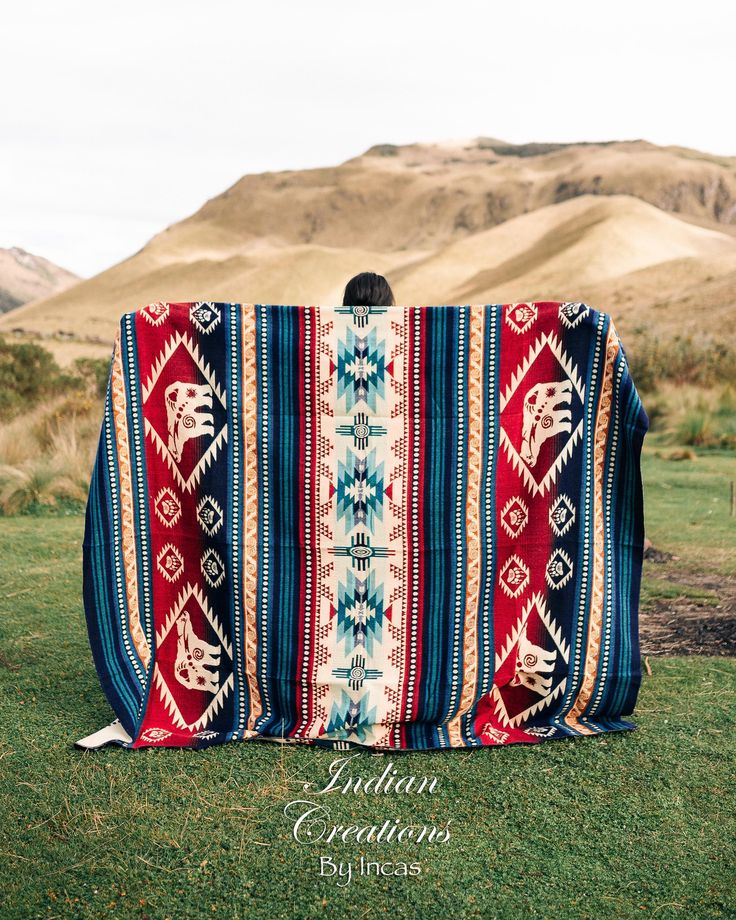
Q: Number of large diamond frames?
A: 4